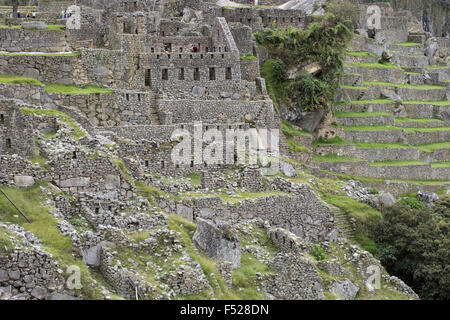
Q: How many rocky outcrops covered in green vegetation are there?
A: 1